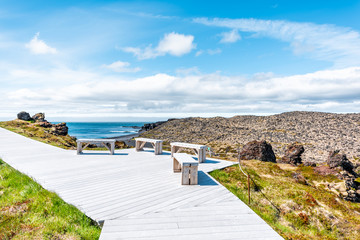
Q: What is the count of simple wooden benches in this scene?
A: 4